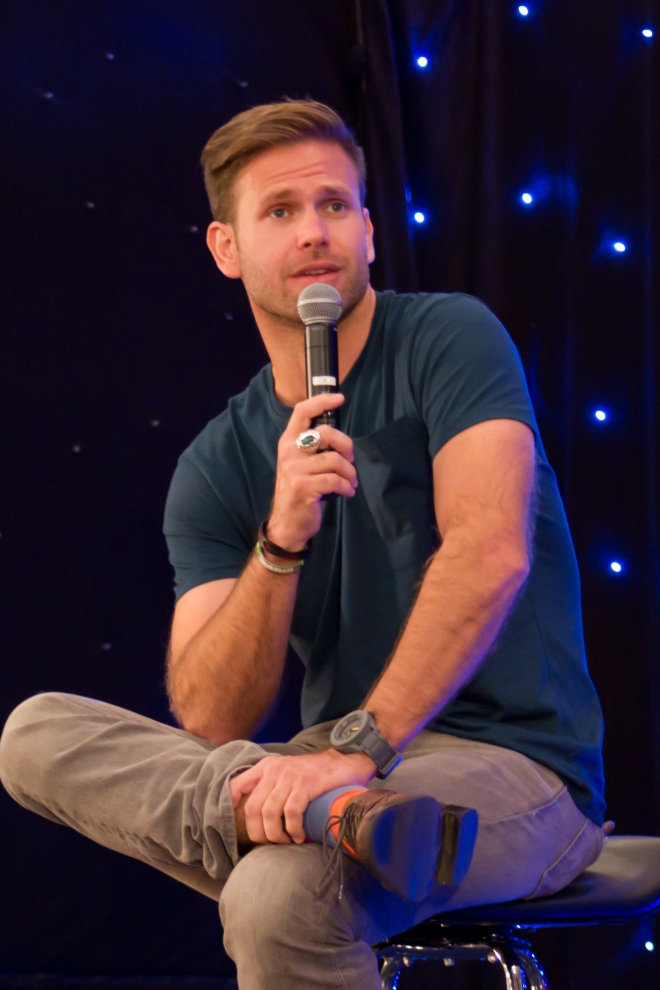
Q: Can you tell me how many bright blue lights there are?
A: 9